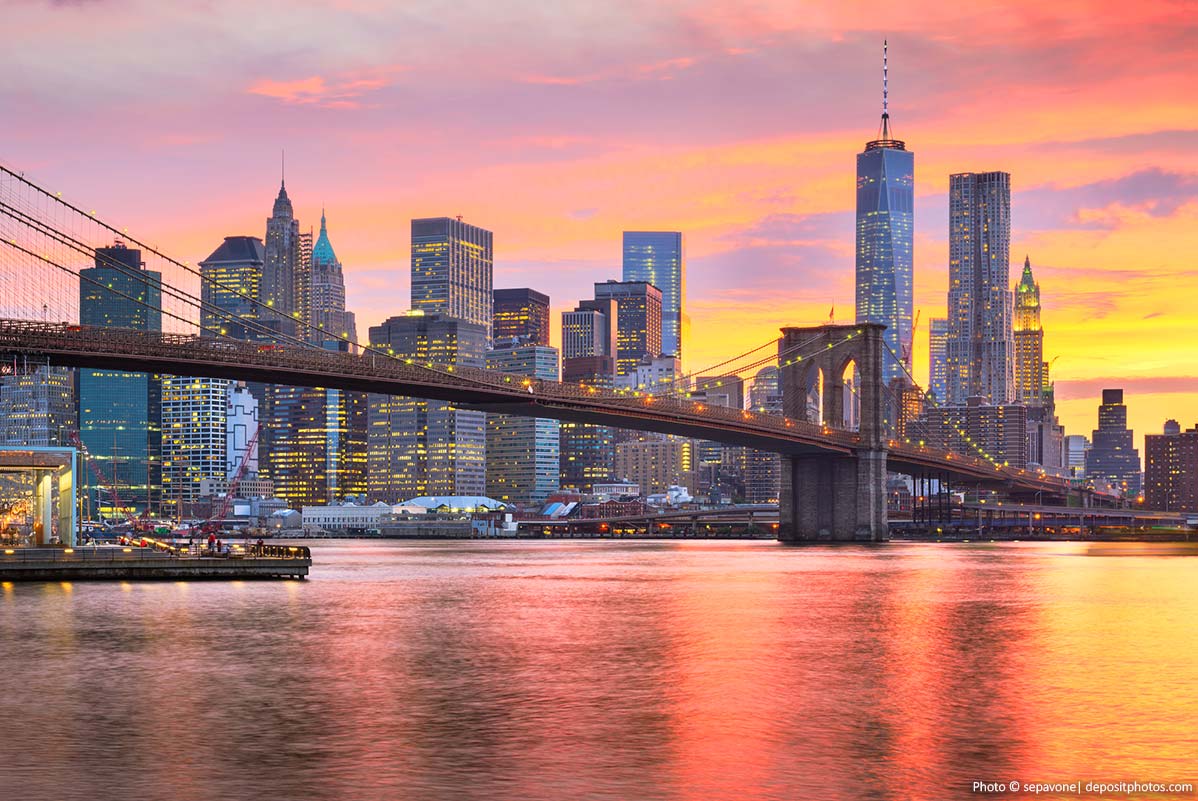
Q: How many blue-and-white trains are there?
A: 0